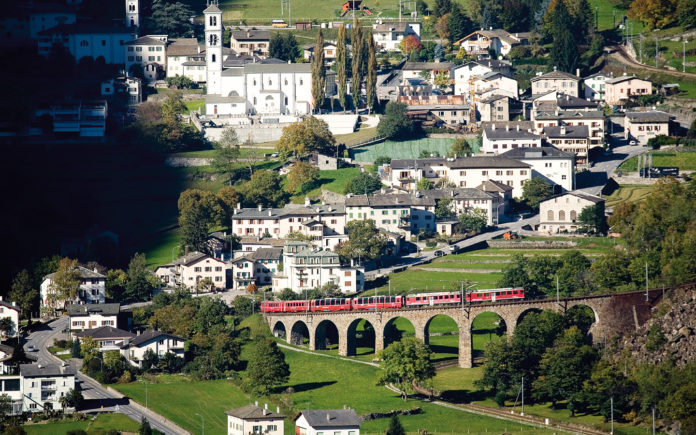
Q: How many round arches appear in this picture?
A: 9